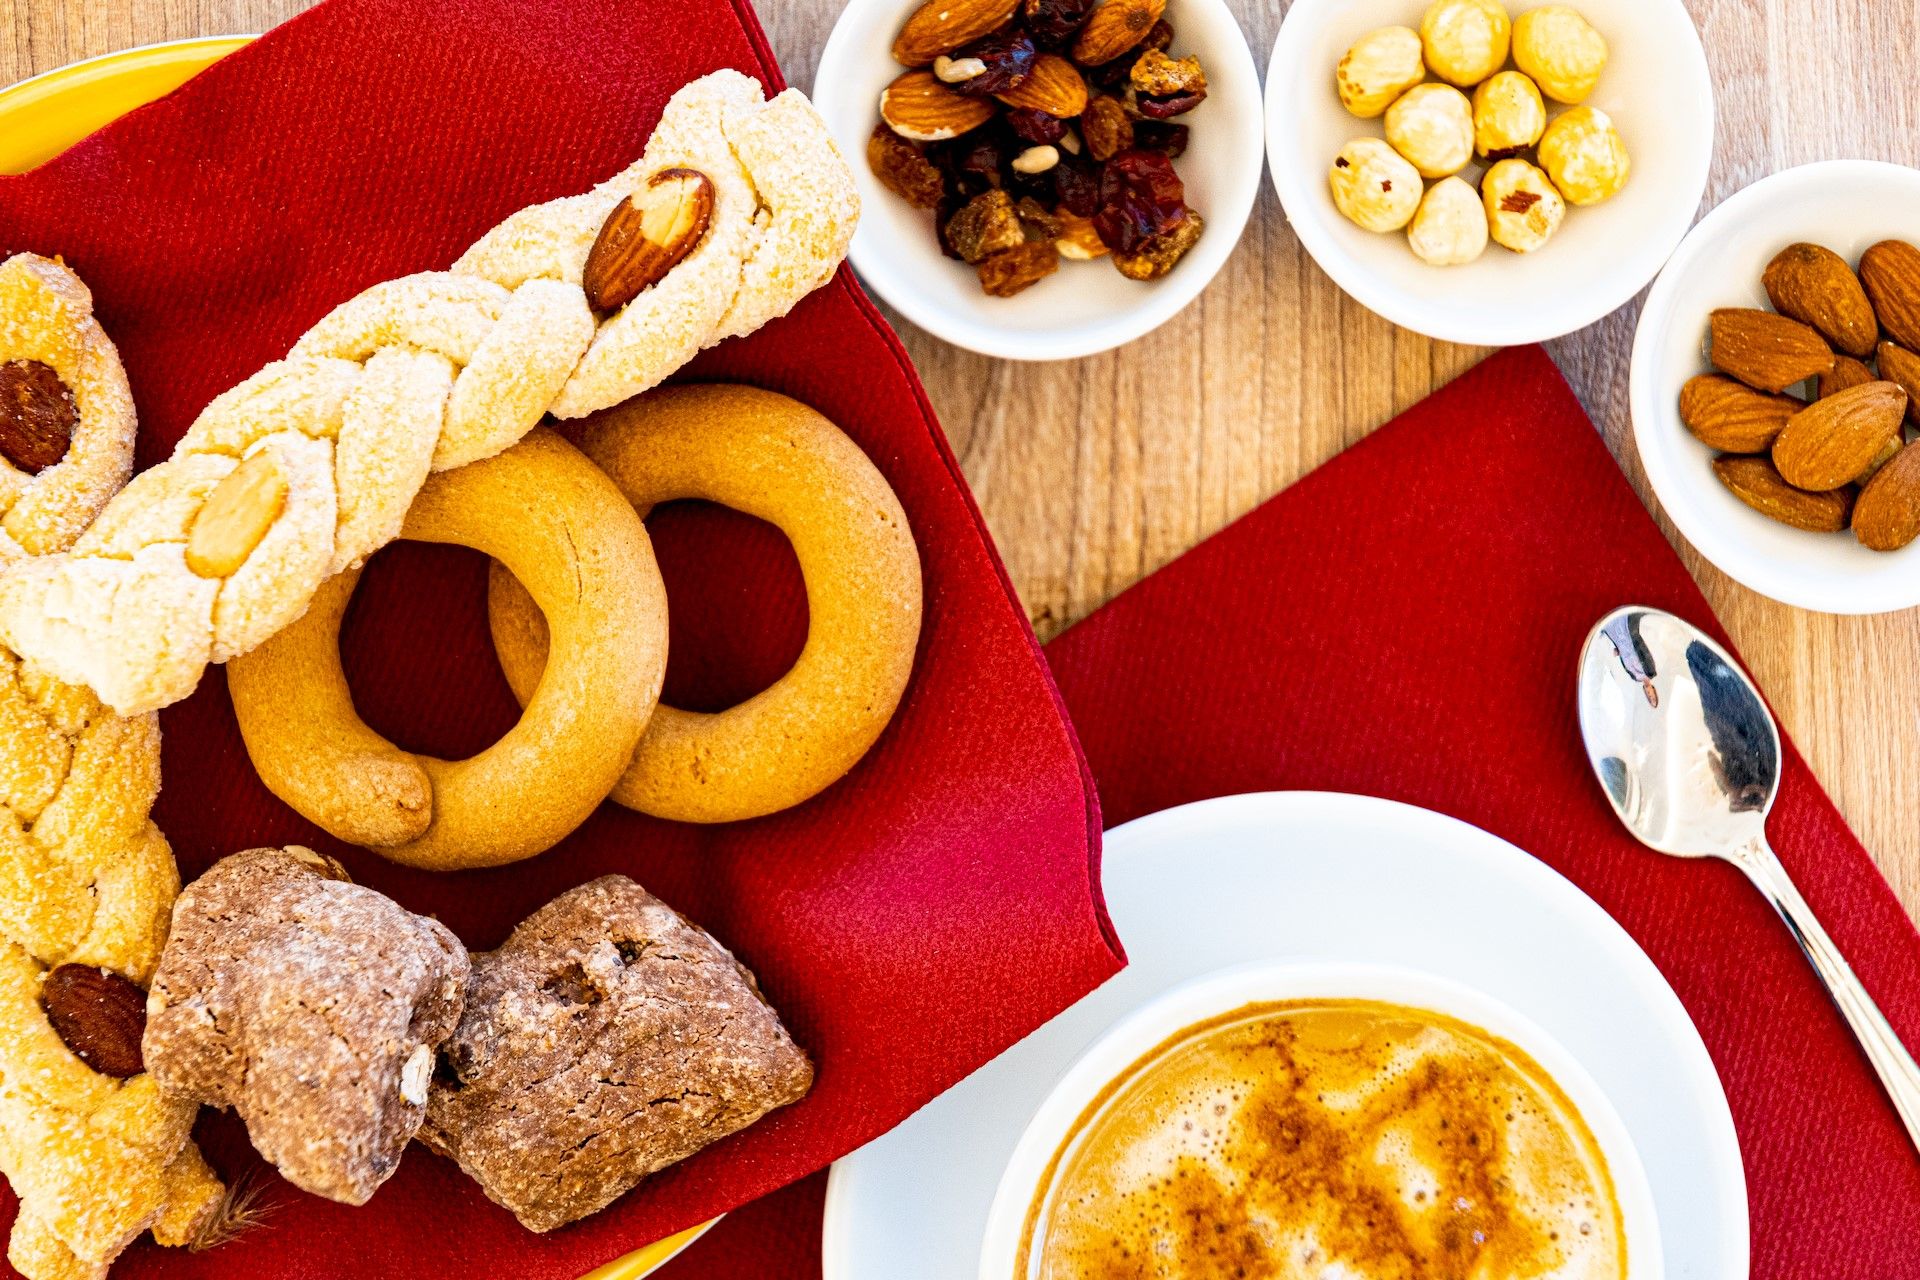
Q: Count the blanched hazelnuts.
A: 9